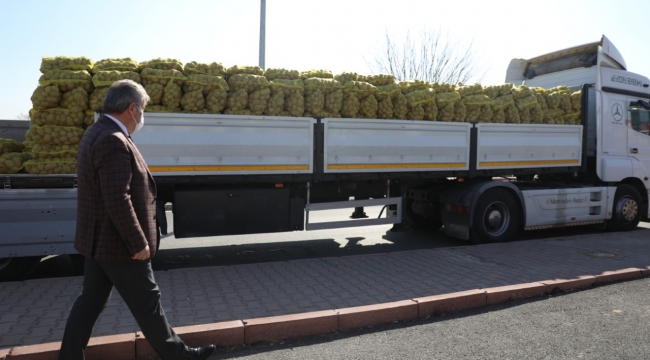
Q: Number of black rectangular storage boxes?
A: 1